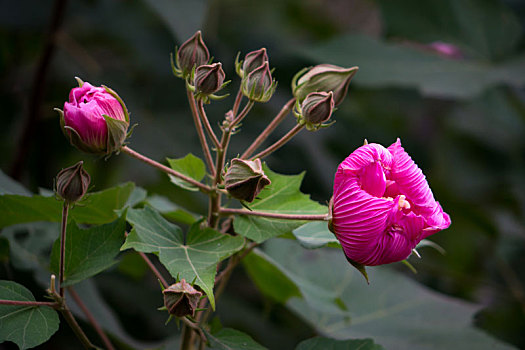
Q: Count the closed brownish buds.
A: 9